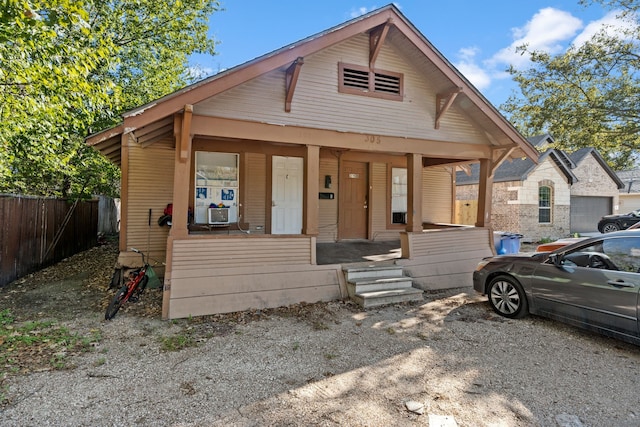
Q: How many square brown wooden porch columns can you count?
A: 4